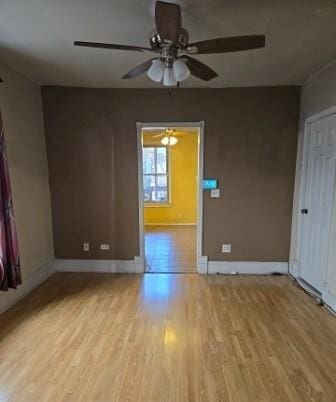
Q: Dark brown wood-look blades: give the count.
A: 5